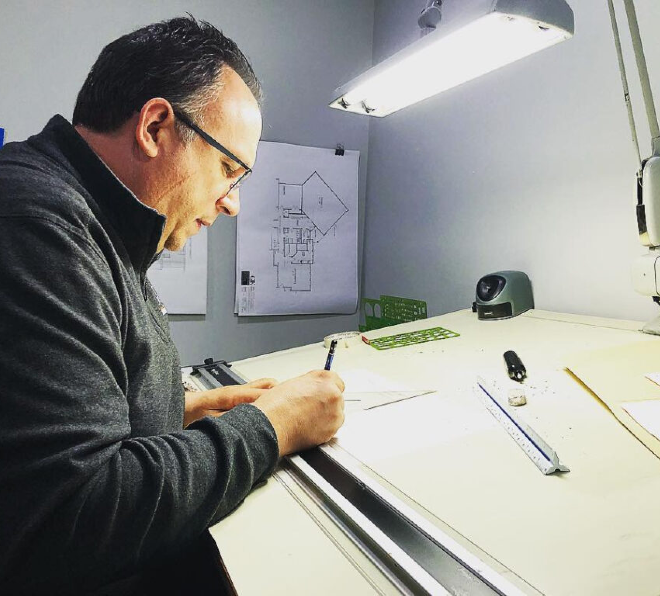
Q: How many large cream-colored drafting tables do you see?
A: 1